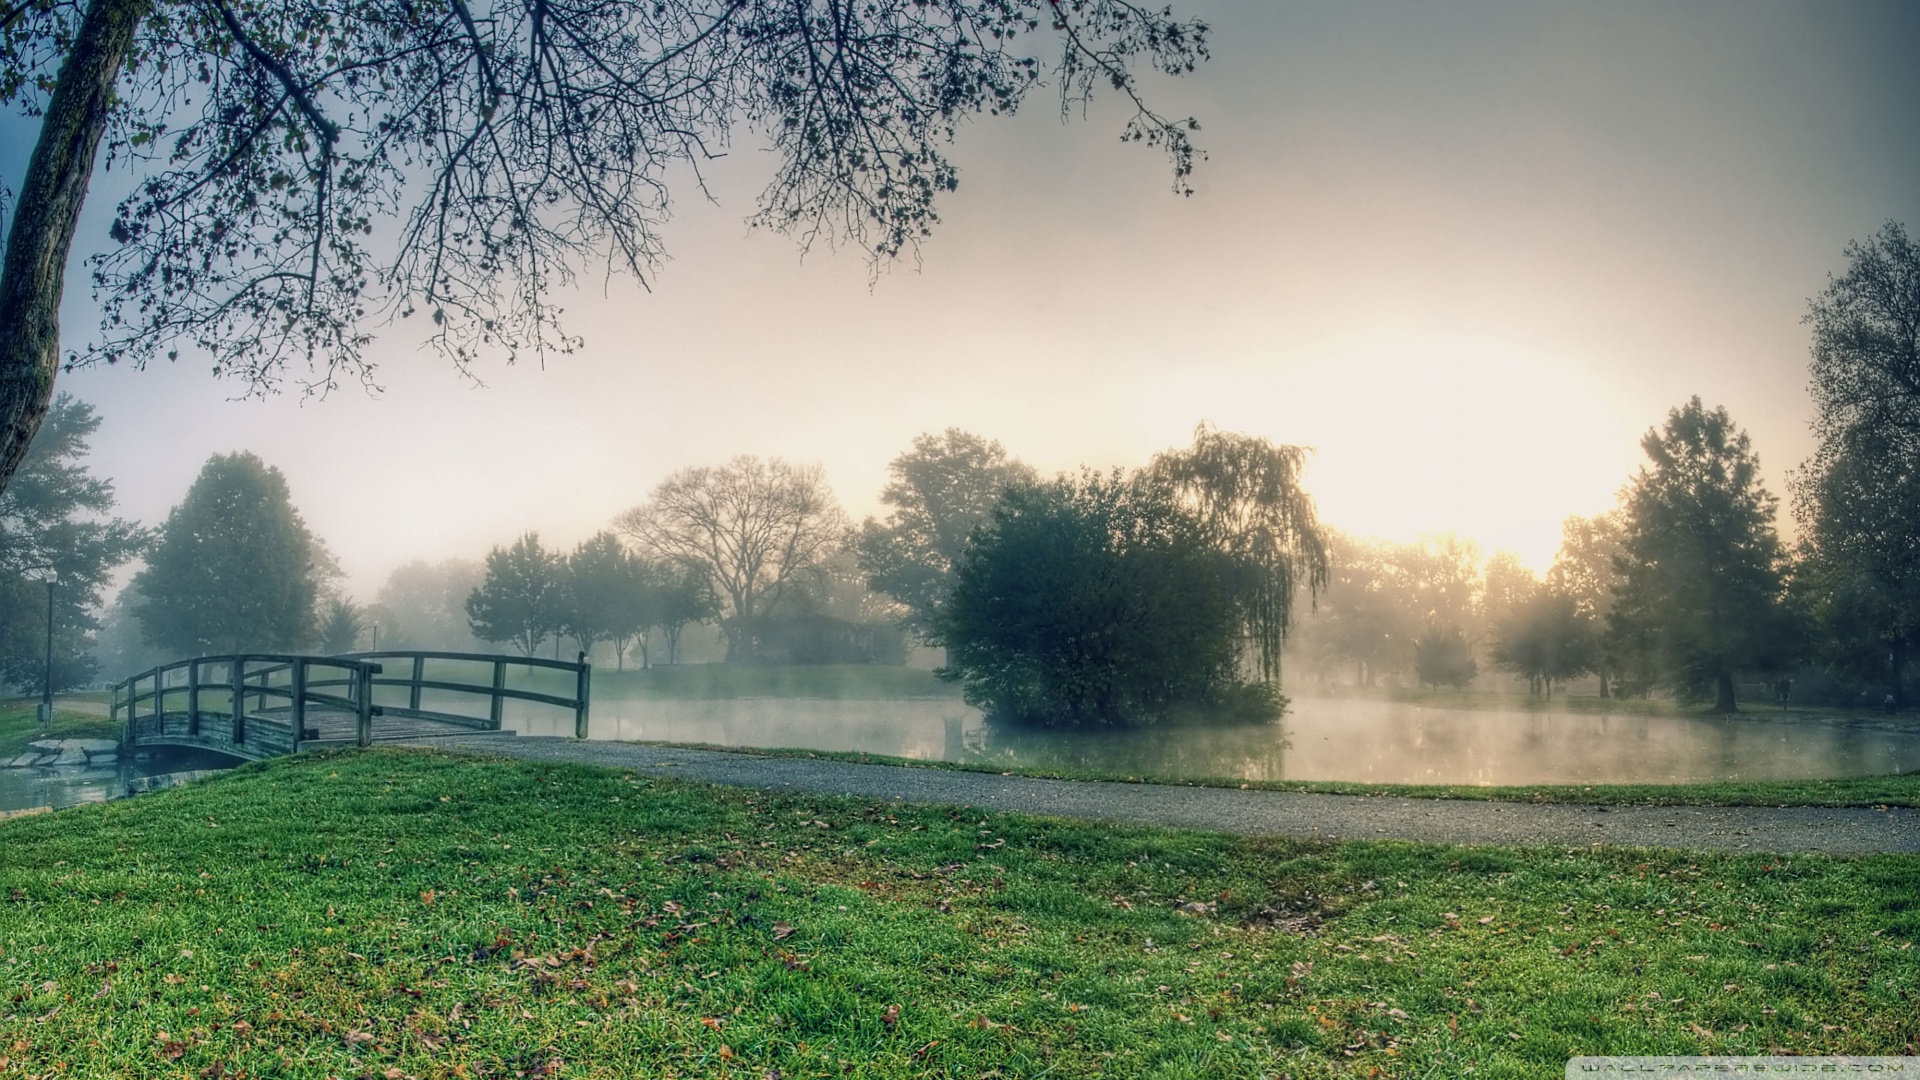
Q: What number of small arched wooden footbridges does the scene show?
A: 1